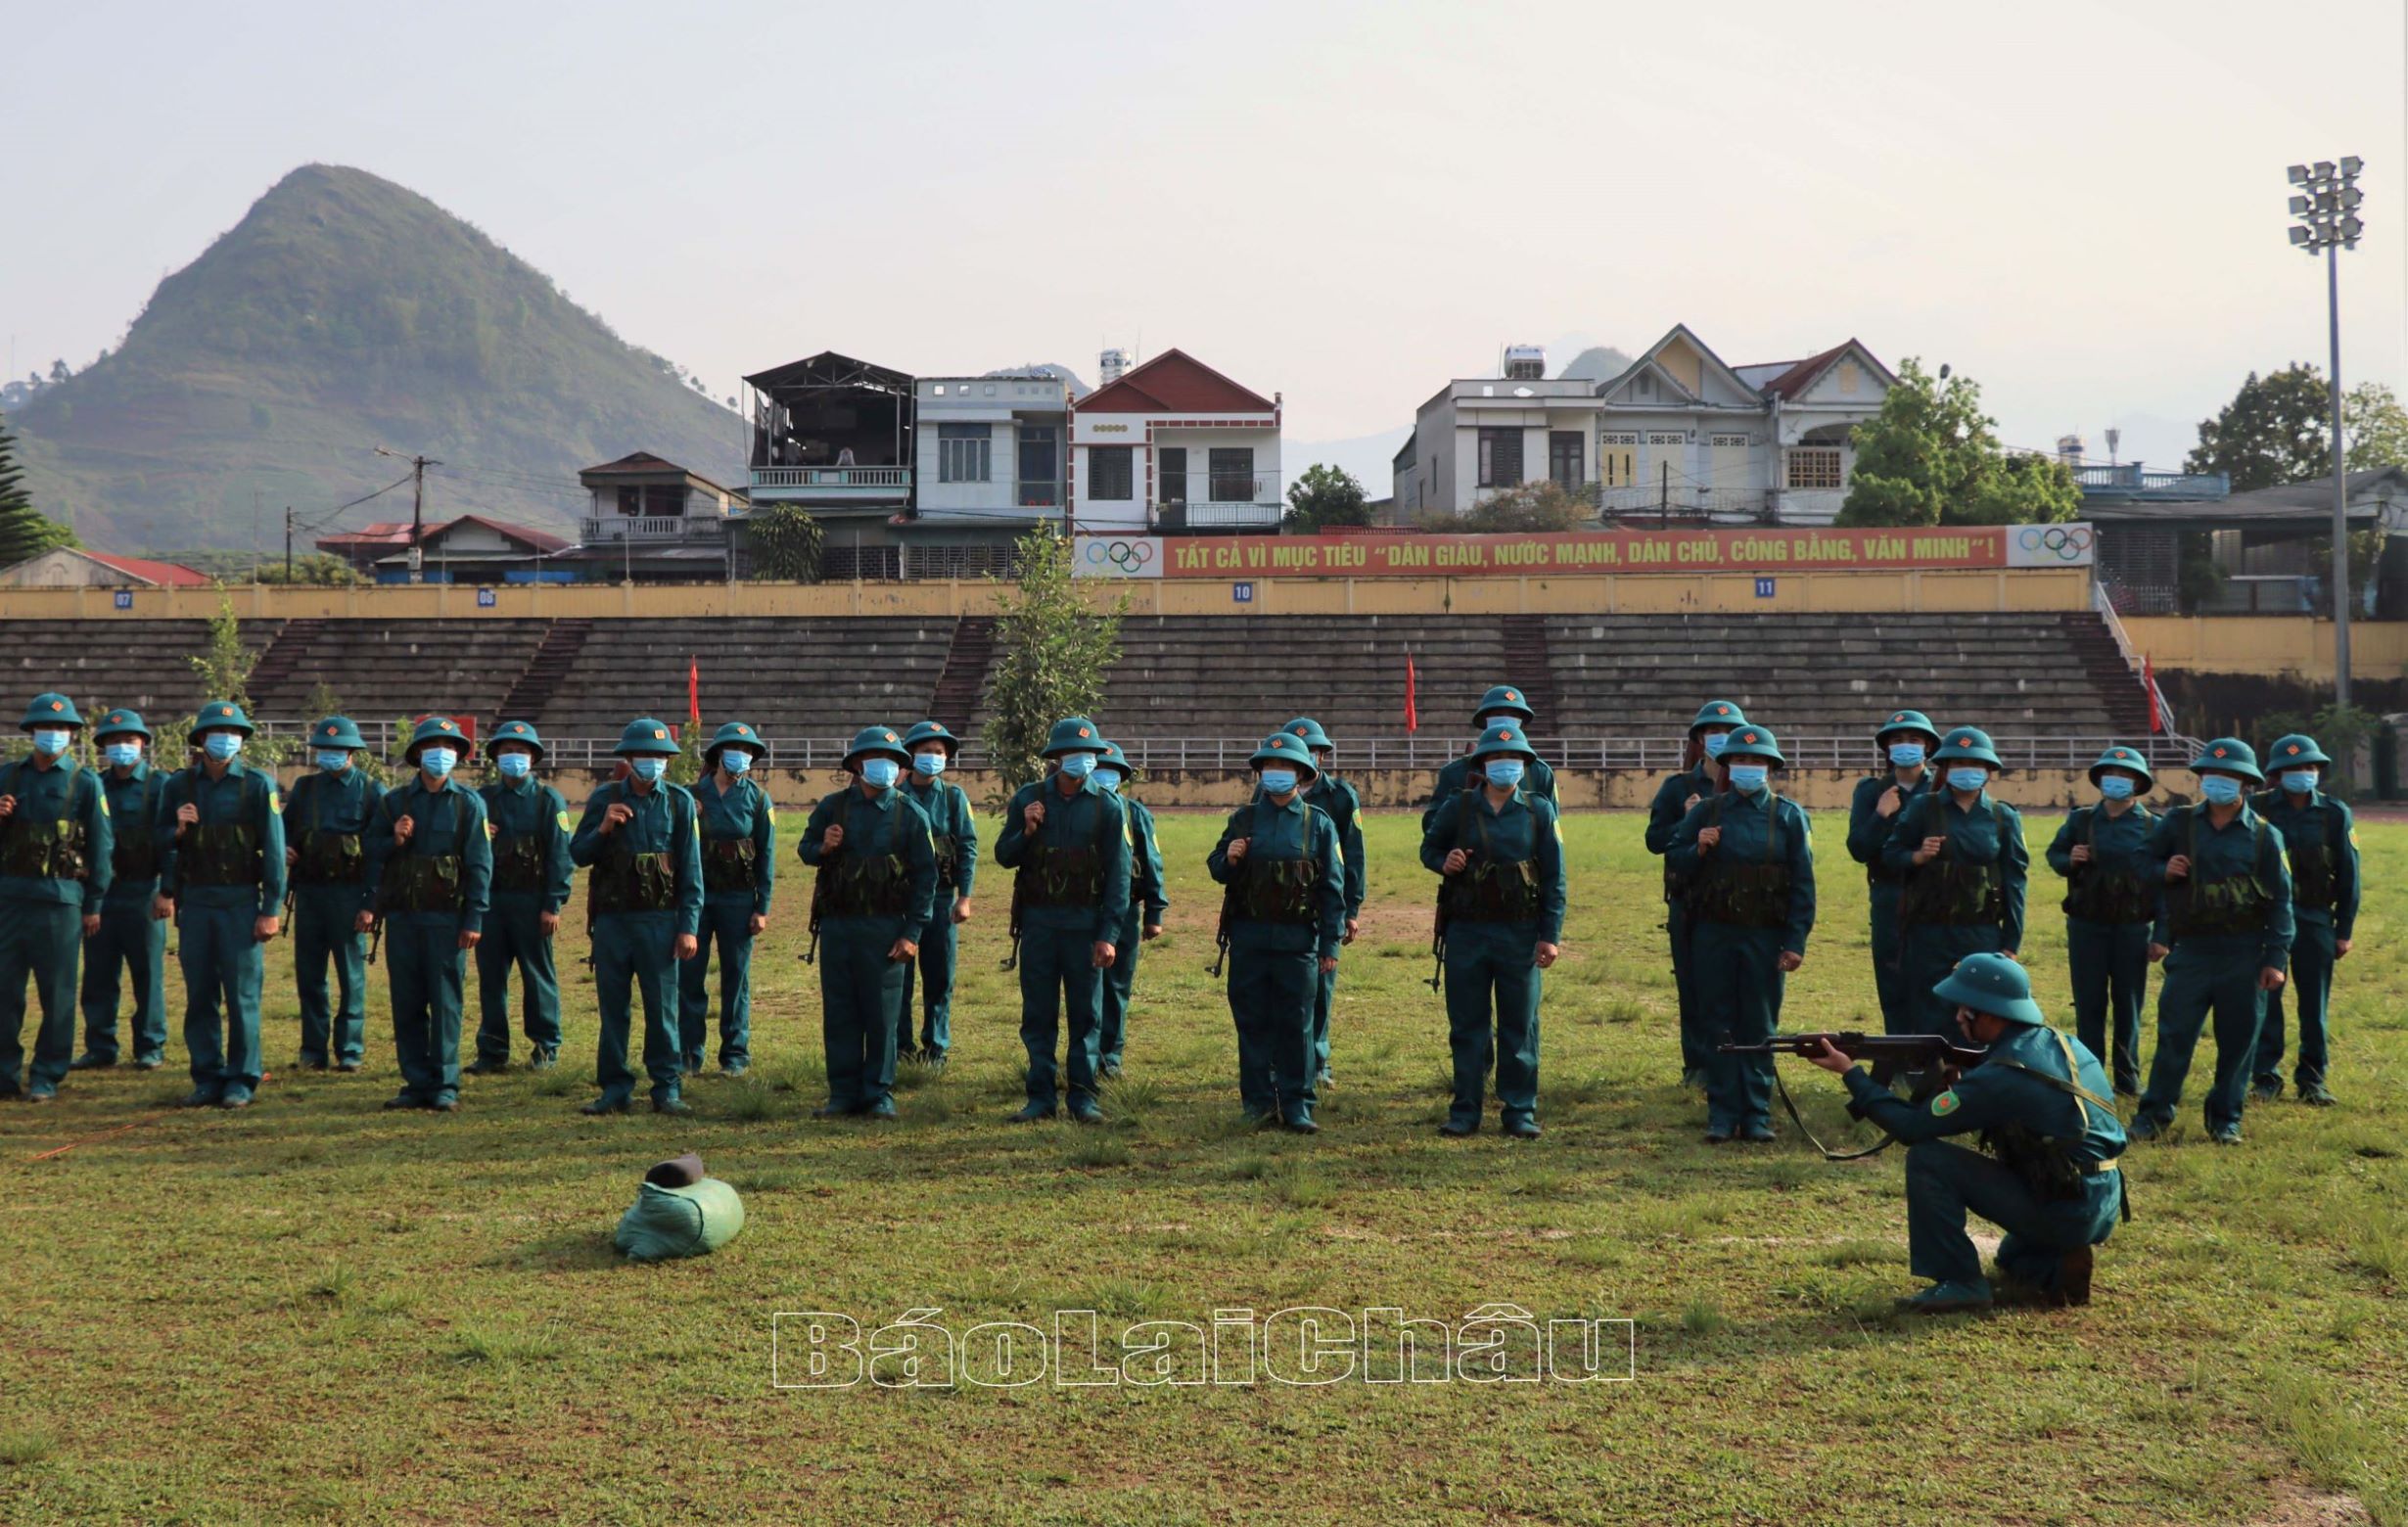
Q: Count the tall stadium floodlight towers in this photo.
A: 1